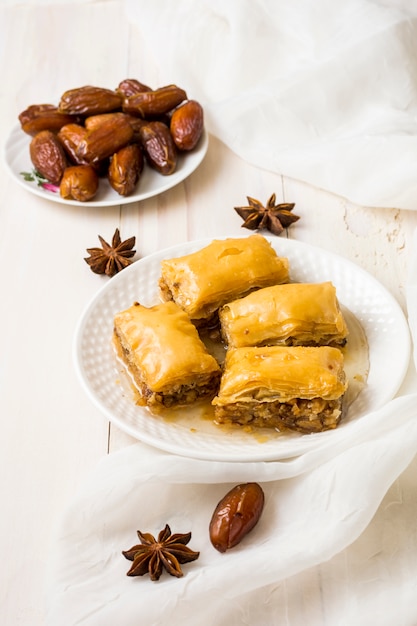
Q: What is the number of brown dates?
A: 13